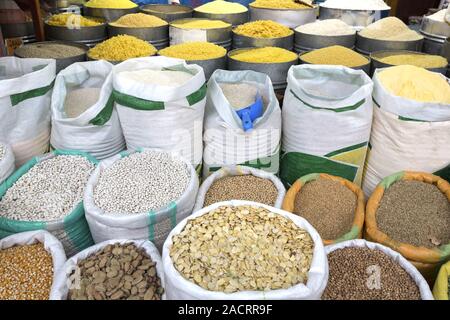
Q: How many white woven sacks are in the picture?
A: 13